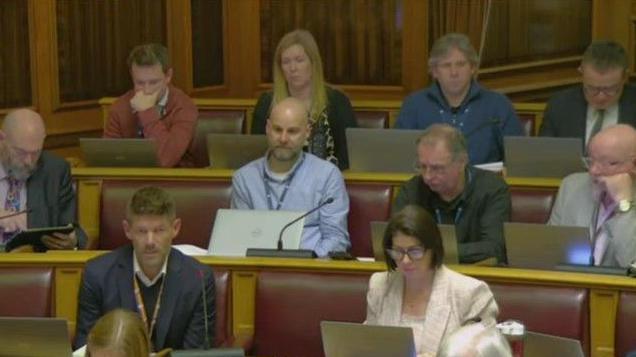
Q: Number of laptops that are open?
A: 10